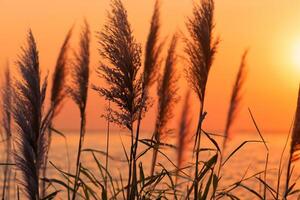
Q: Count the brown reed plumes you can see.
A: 11